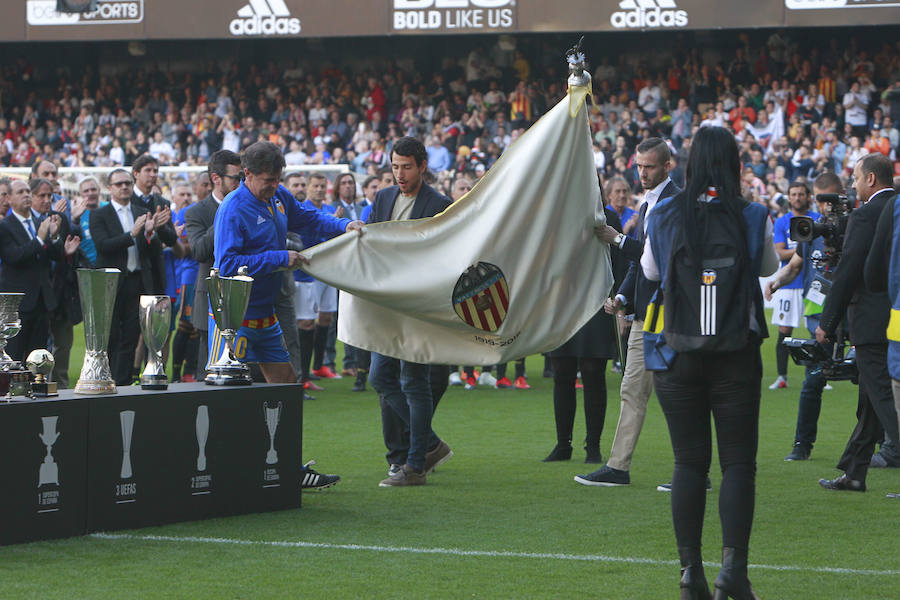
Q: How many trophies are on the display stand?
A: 5